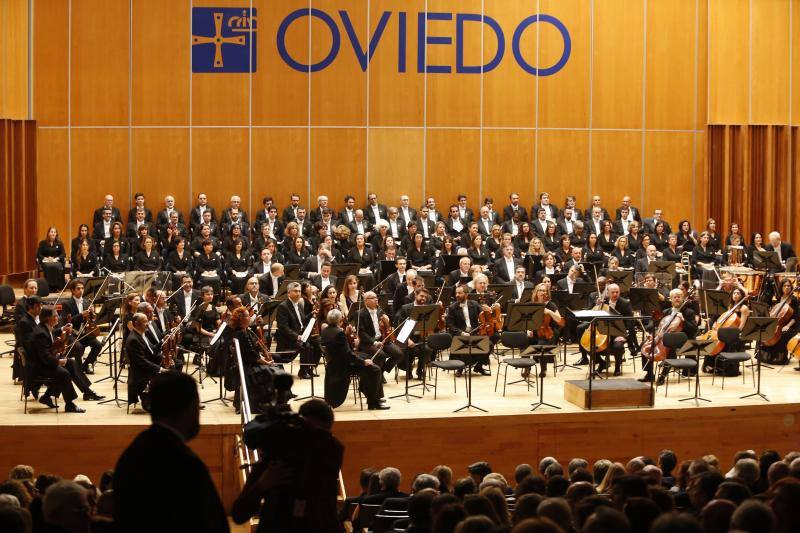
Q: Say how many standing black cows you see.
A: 0